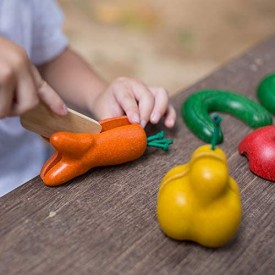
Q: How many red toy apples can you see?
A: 1